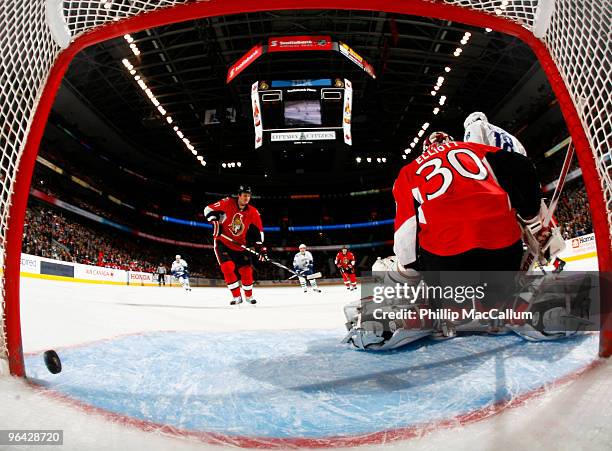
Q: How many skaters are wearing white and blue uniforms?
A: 3